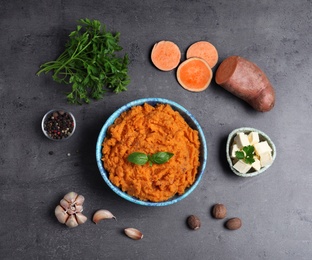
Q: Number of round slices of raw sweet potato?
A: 3